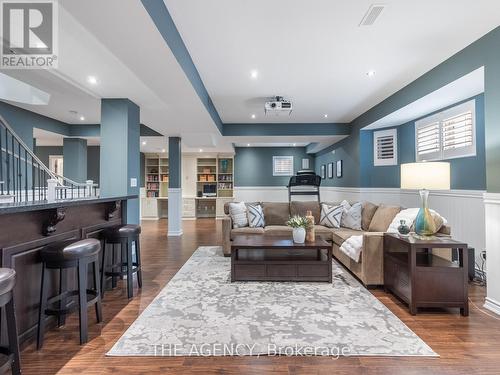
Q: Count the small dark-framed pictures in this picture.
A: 3